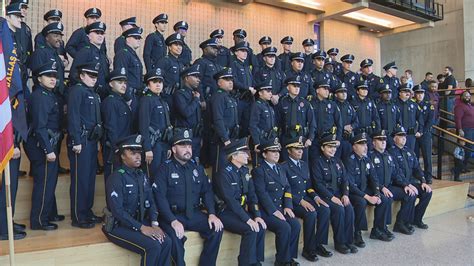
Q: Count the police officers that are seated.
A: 9